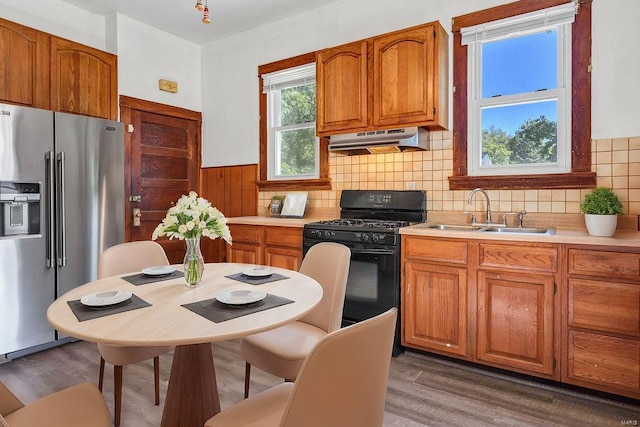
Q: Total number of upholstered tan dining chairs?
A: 4